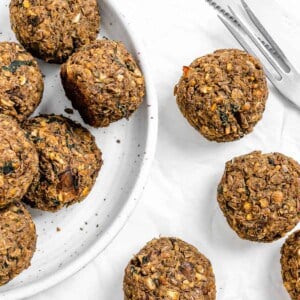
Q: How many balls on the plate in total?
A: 6